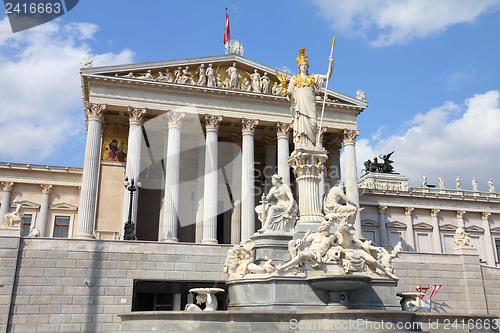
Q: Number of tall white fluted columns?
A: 8